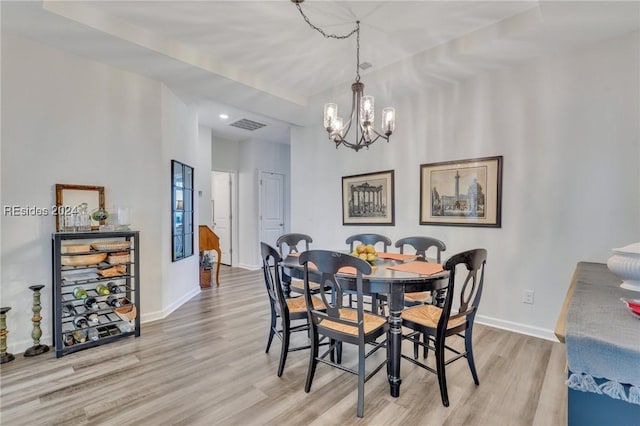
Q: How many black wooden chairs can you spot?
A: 6